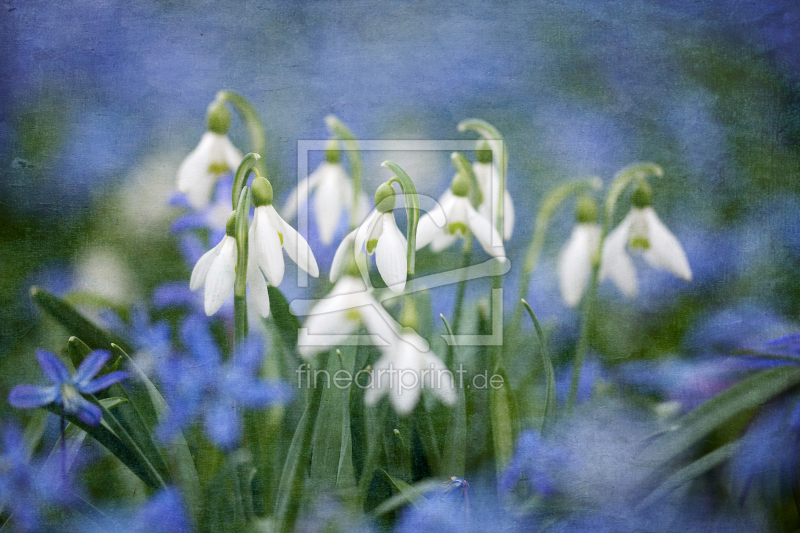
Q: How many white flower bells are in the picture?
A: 11